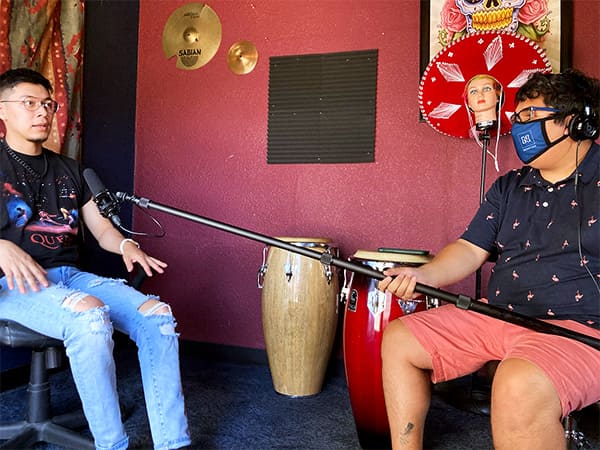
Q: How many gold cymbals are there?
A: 2